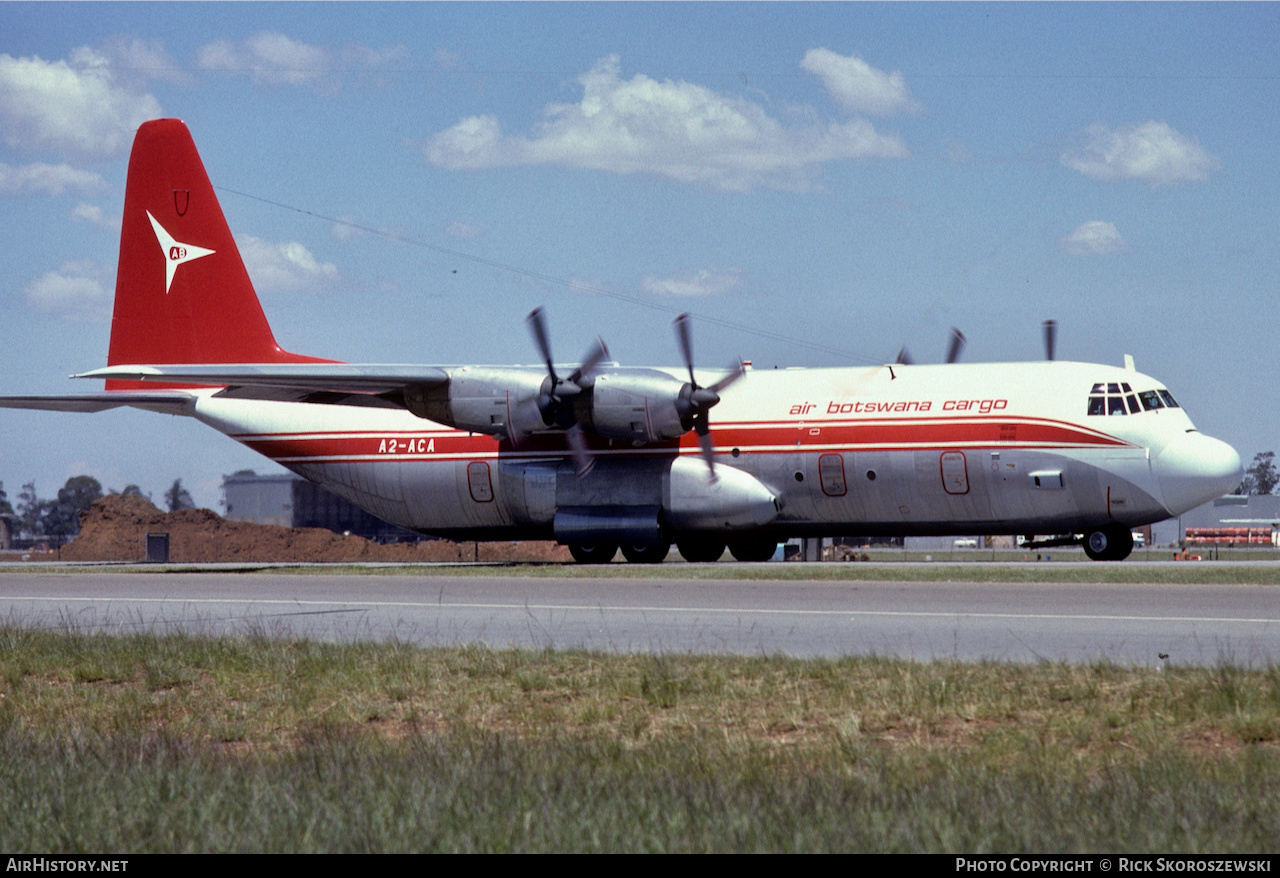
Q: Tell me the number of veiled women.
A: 0